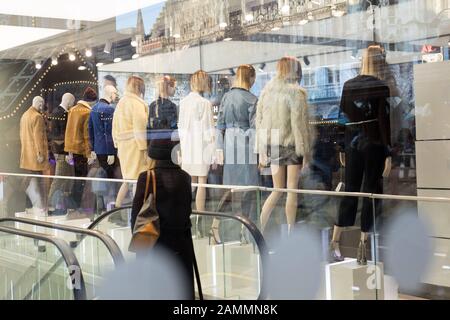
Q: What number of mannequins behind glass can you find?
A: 10